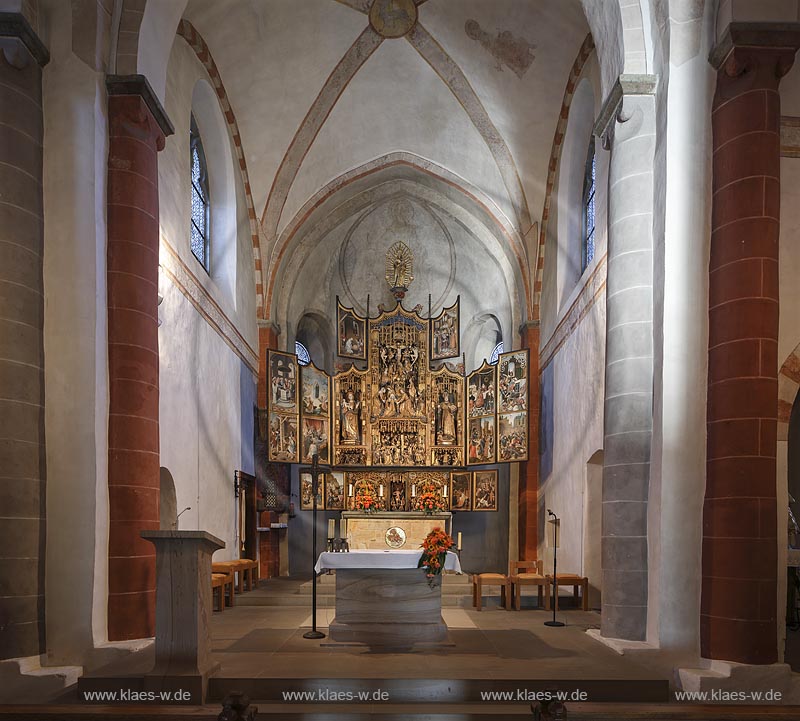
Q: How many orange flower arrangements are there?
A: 3